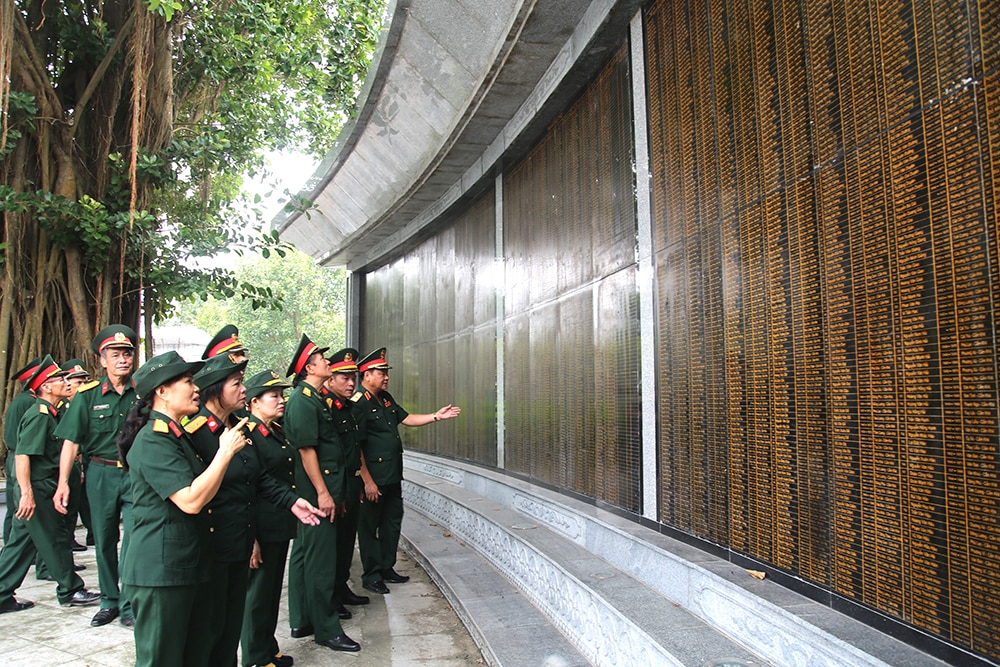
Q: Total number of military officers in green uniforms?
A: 11